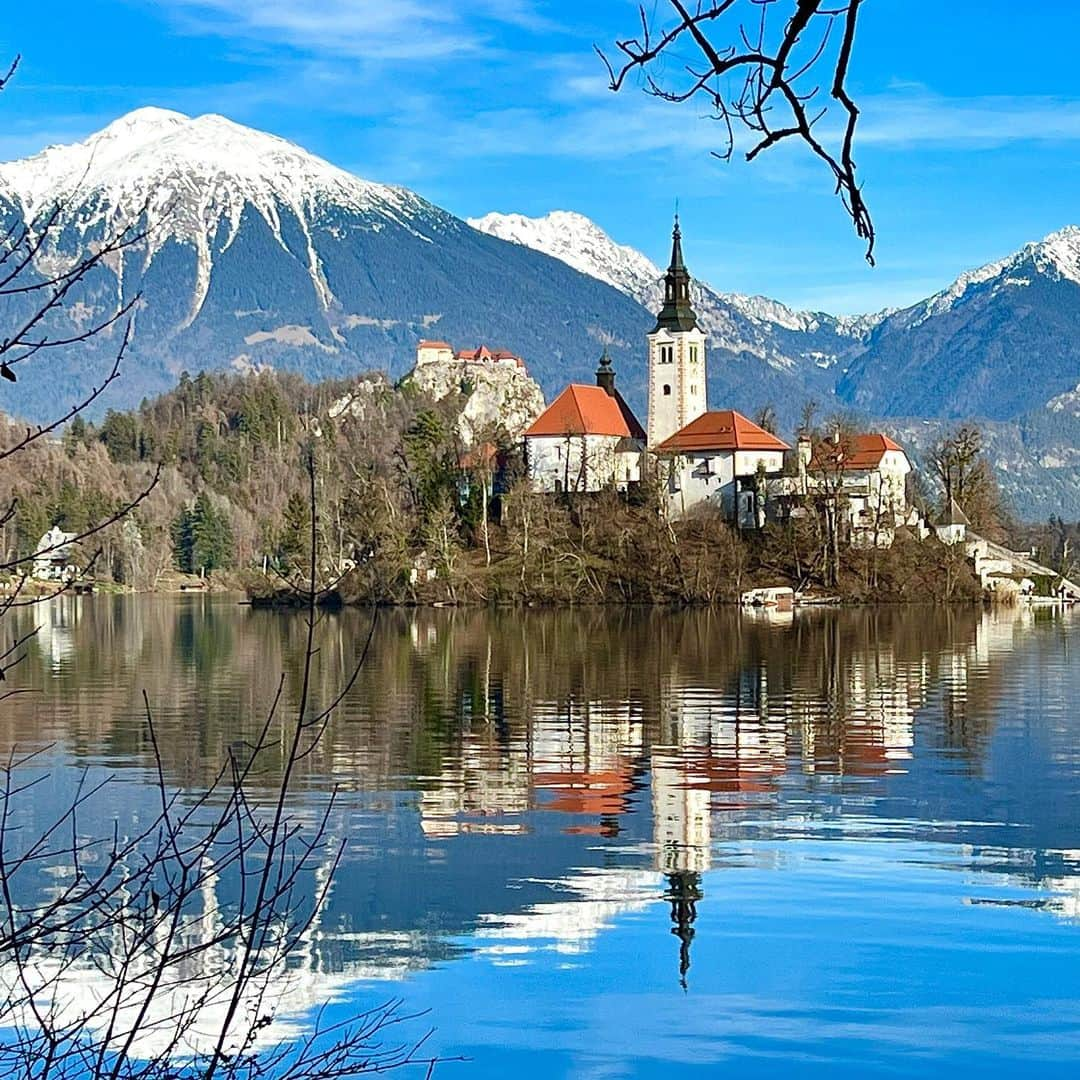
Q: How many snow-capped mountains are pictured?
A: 3